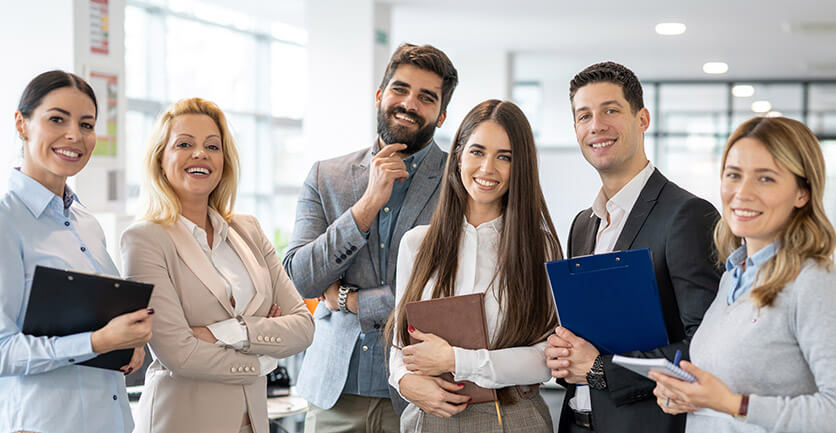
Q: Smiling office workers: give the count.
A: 6